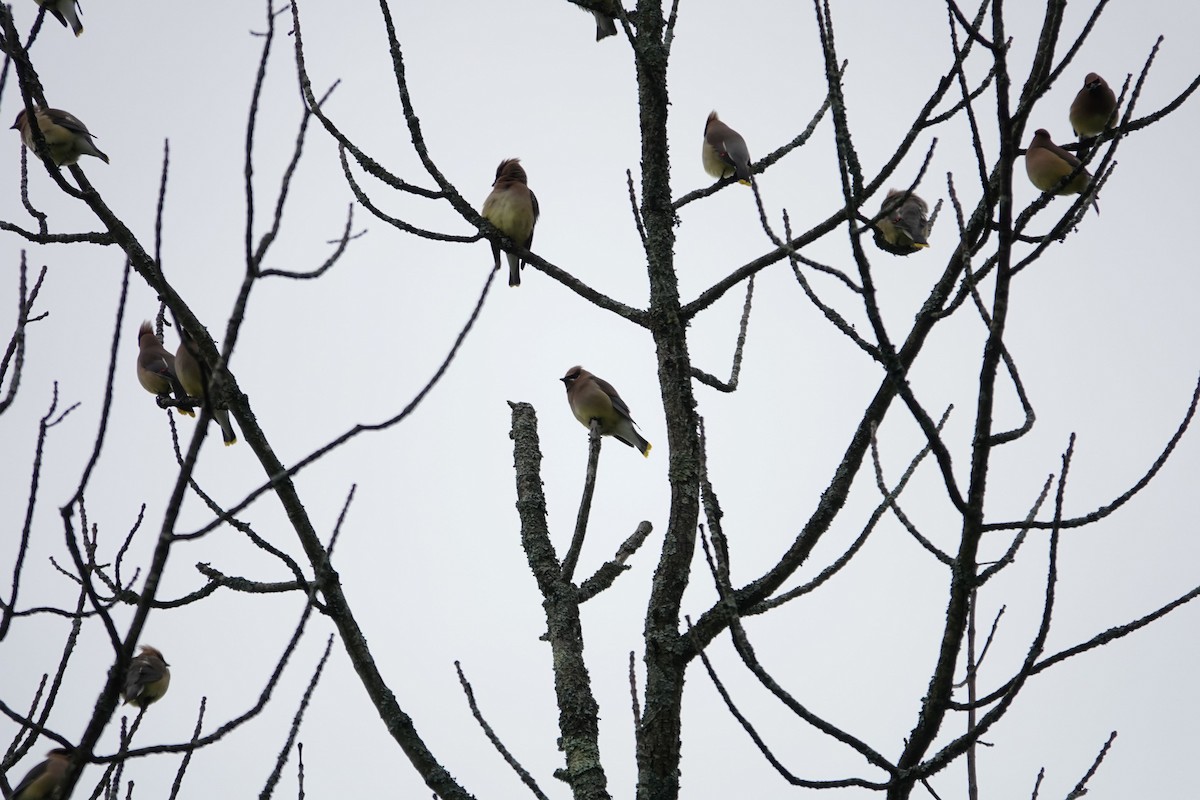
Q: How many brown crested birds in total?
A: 13